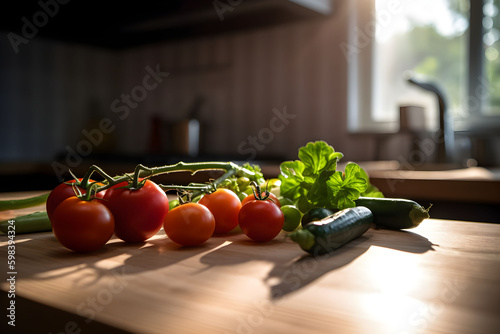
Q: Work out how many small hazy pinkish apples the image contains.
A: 0